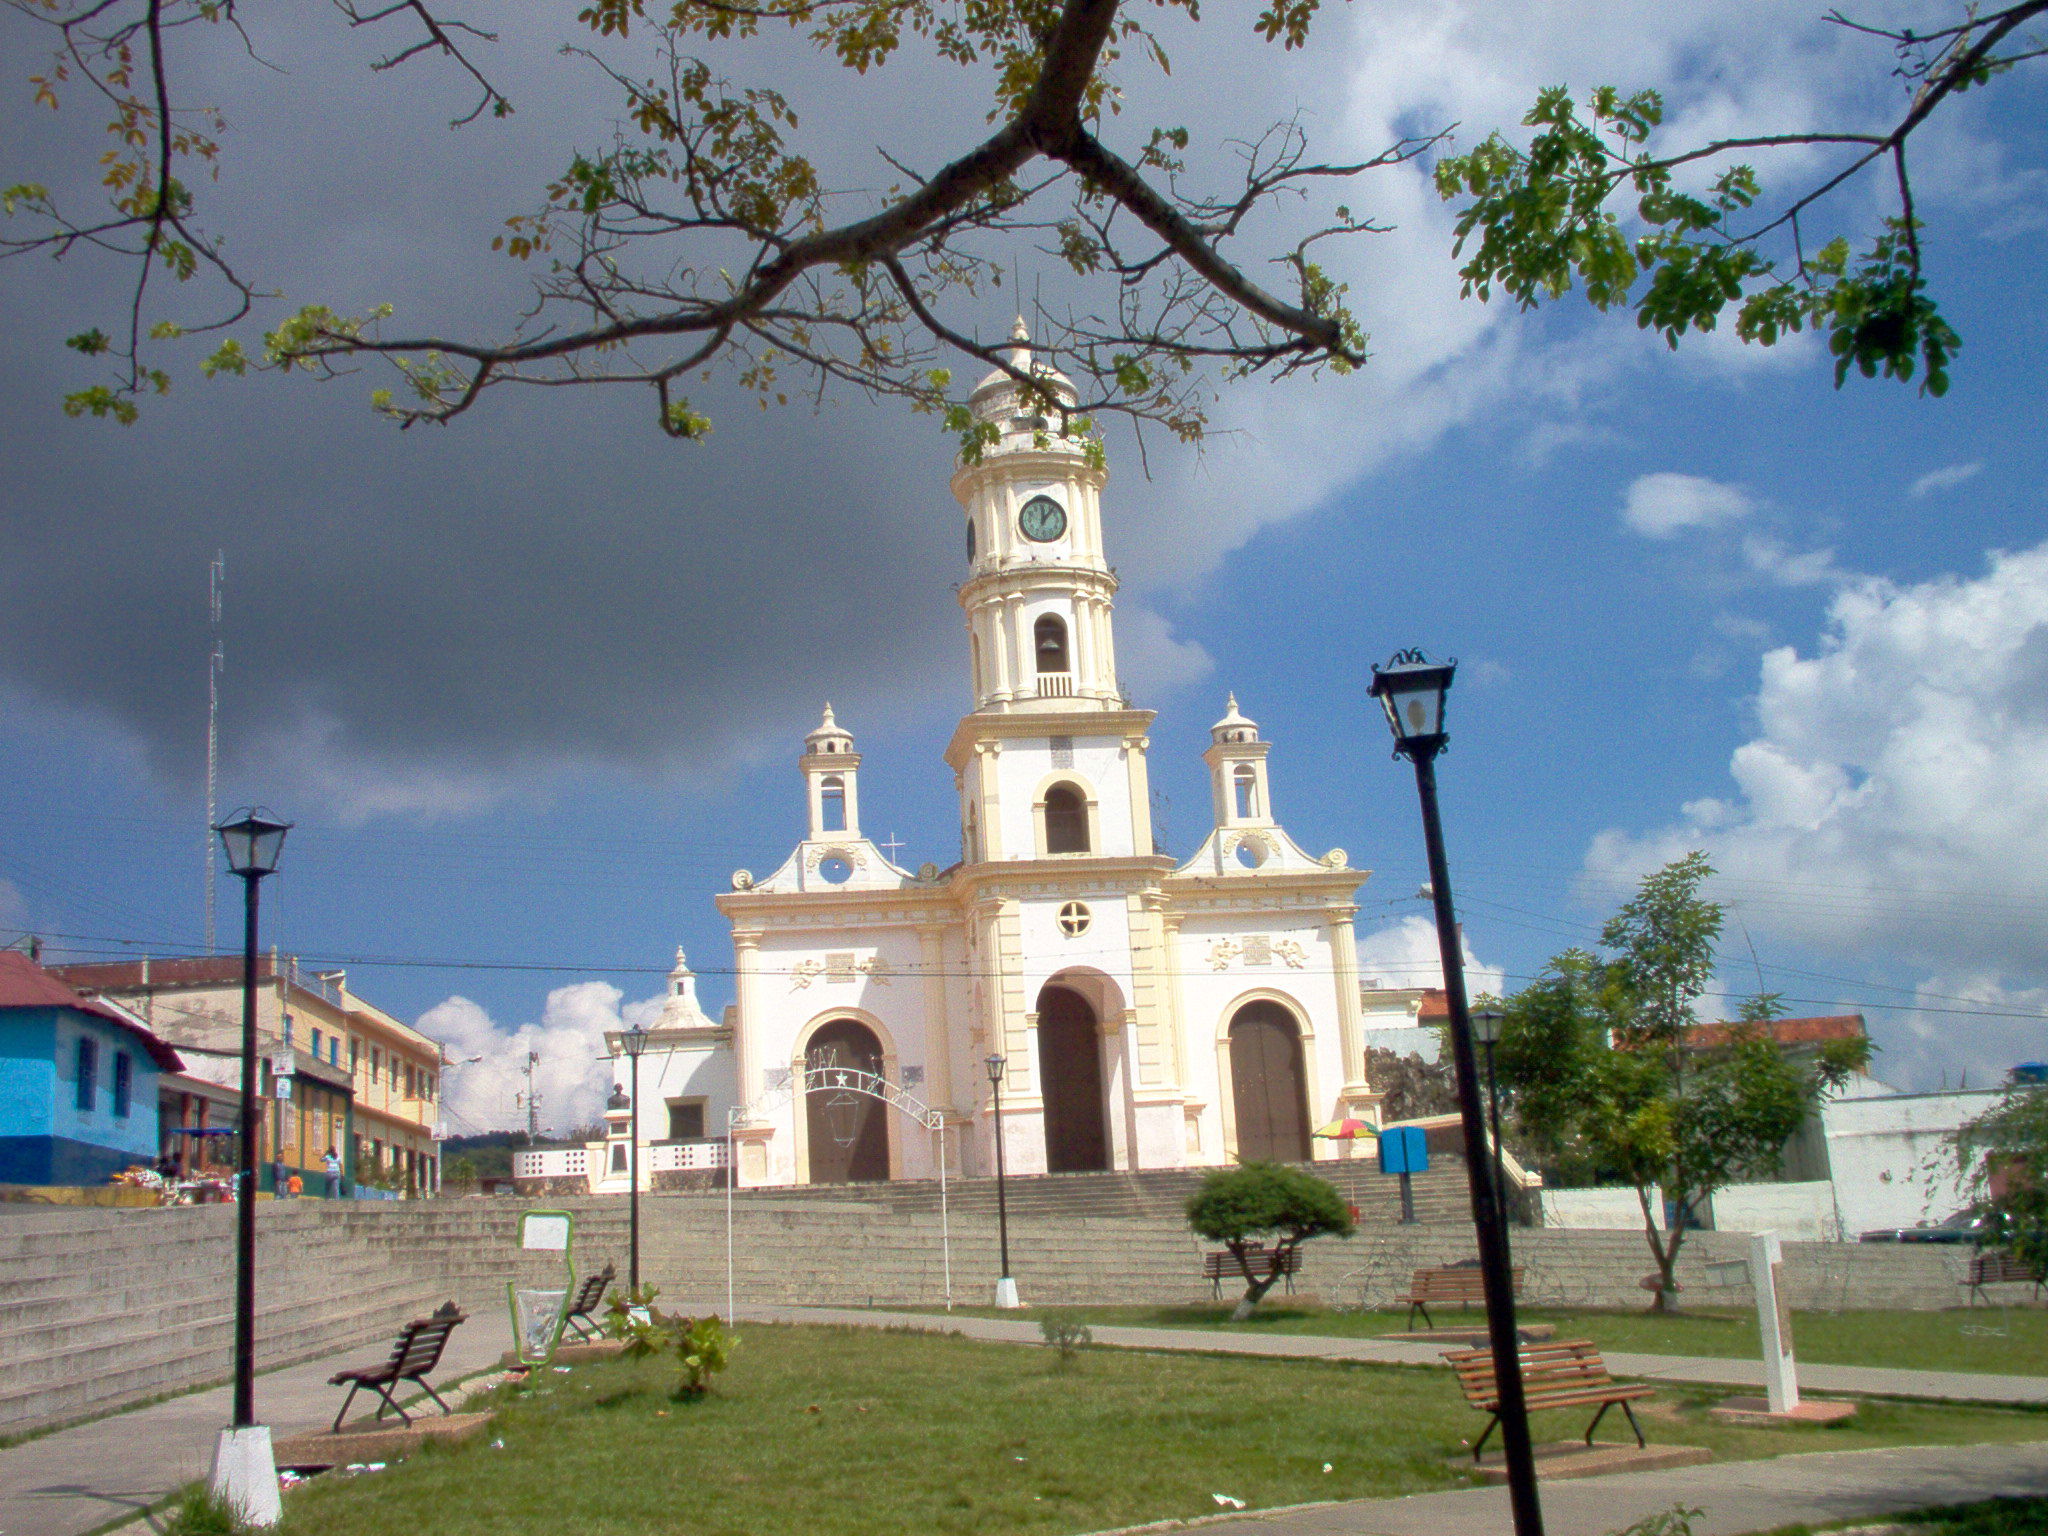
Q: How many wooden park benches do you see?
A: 6